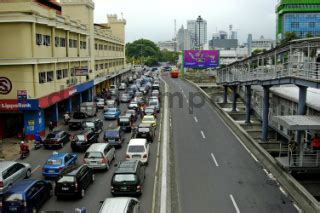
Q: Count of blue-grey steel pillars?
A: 5